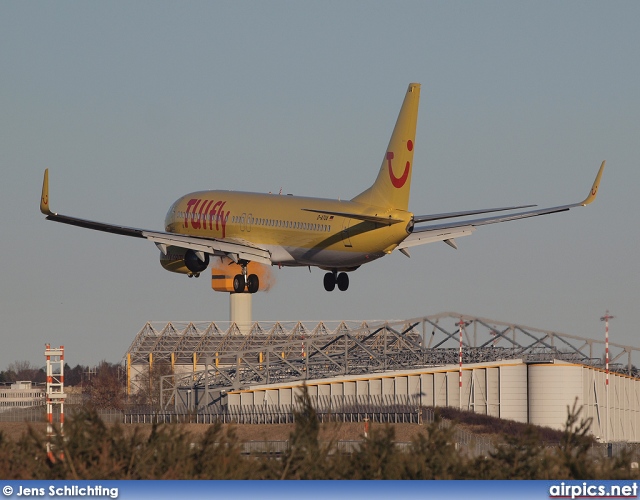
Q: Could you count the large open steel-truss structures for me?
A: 2